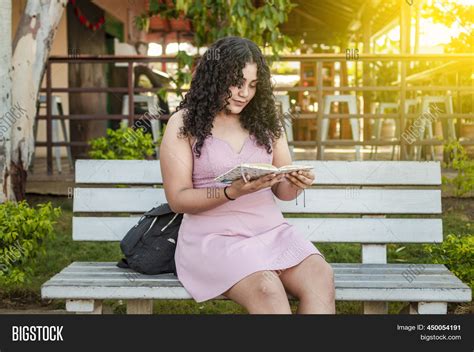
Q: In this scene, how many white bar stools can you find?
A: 7